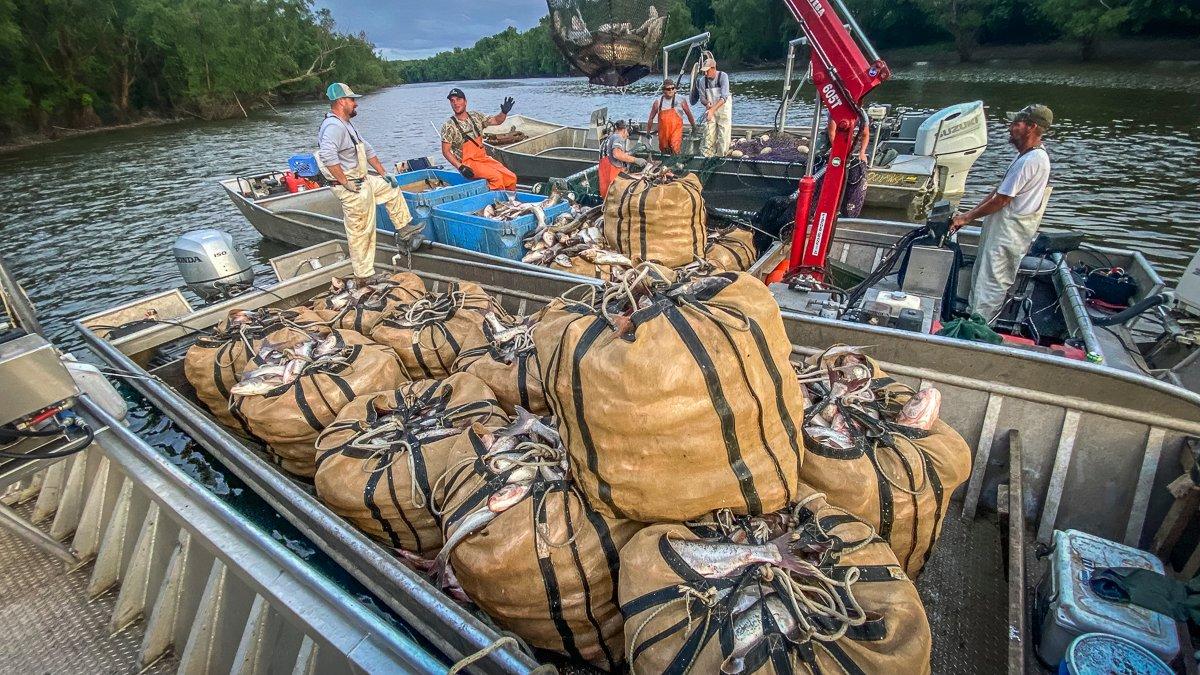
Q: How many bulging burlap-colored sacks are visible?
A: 12